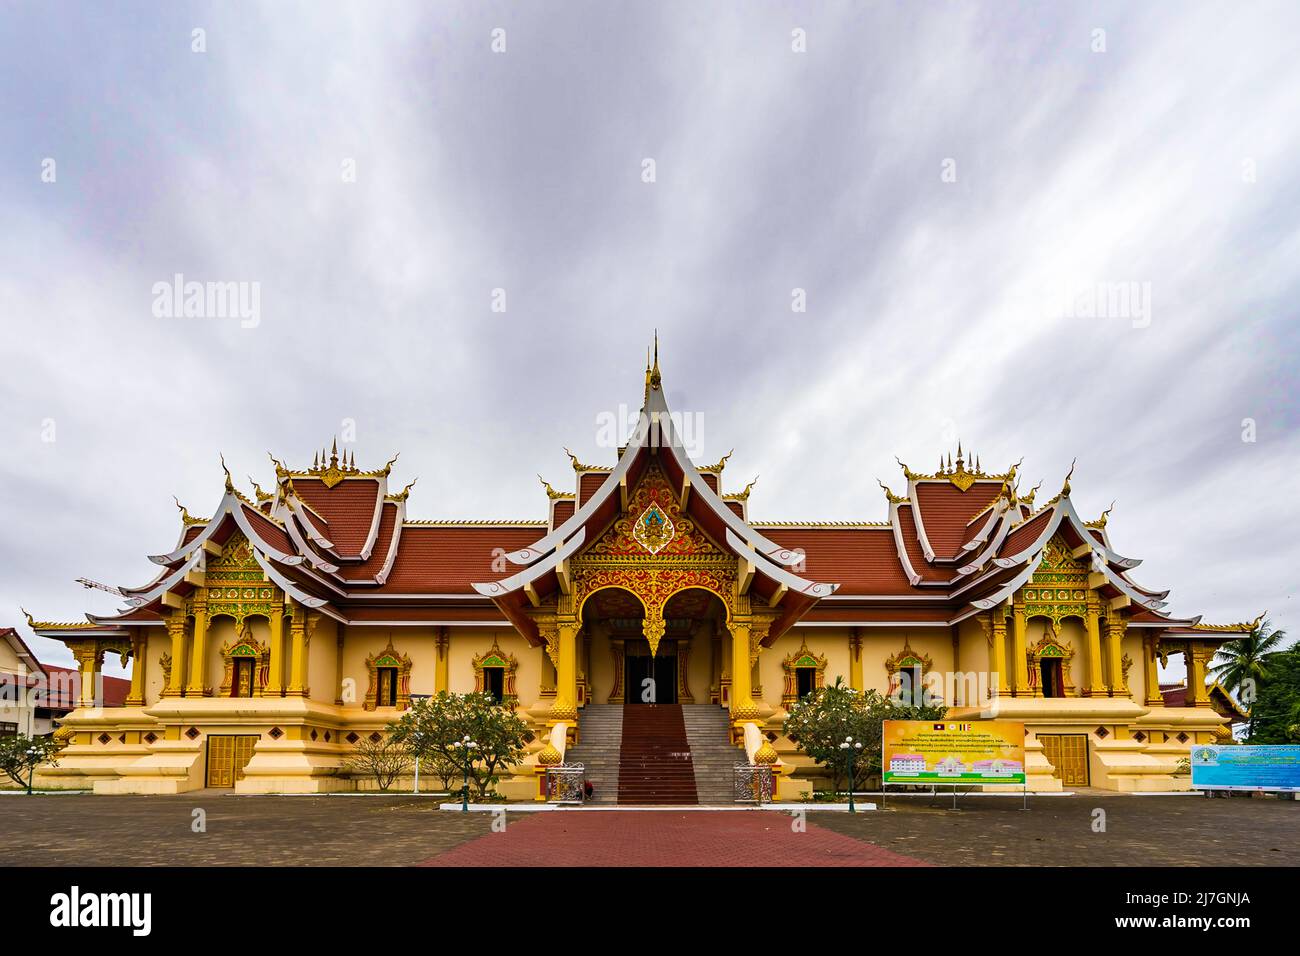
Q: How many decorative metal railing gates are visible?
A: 2